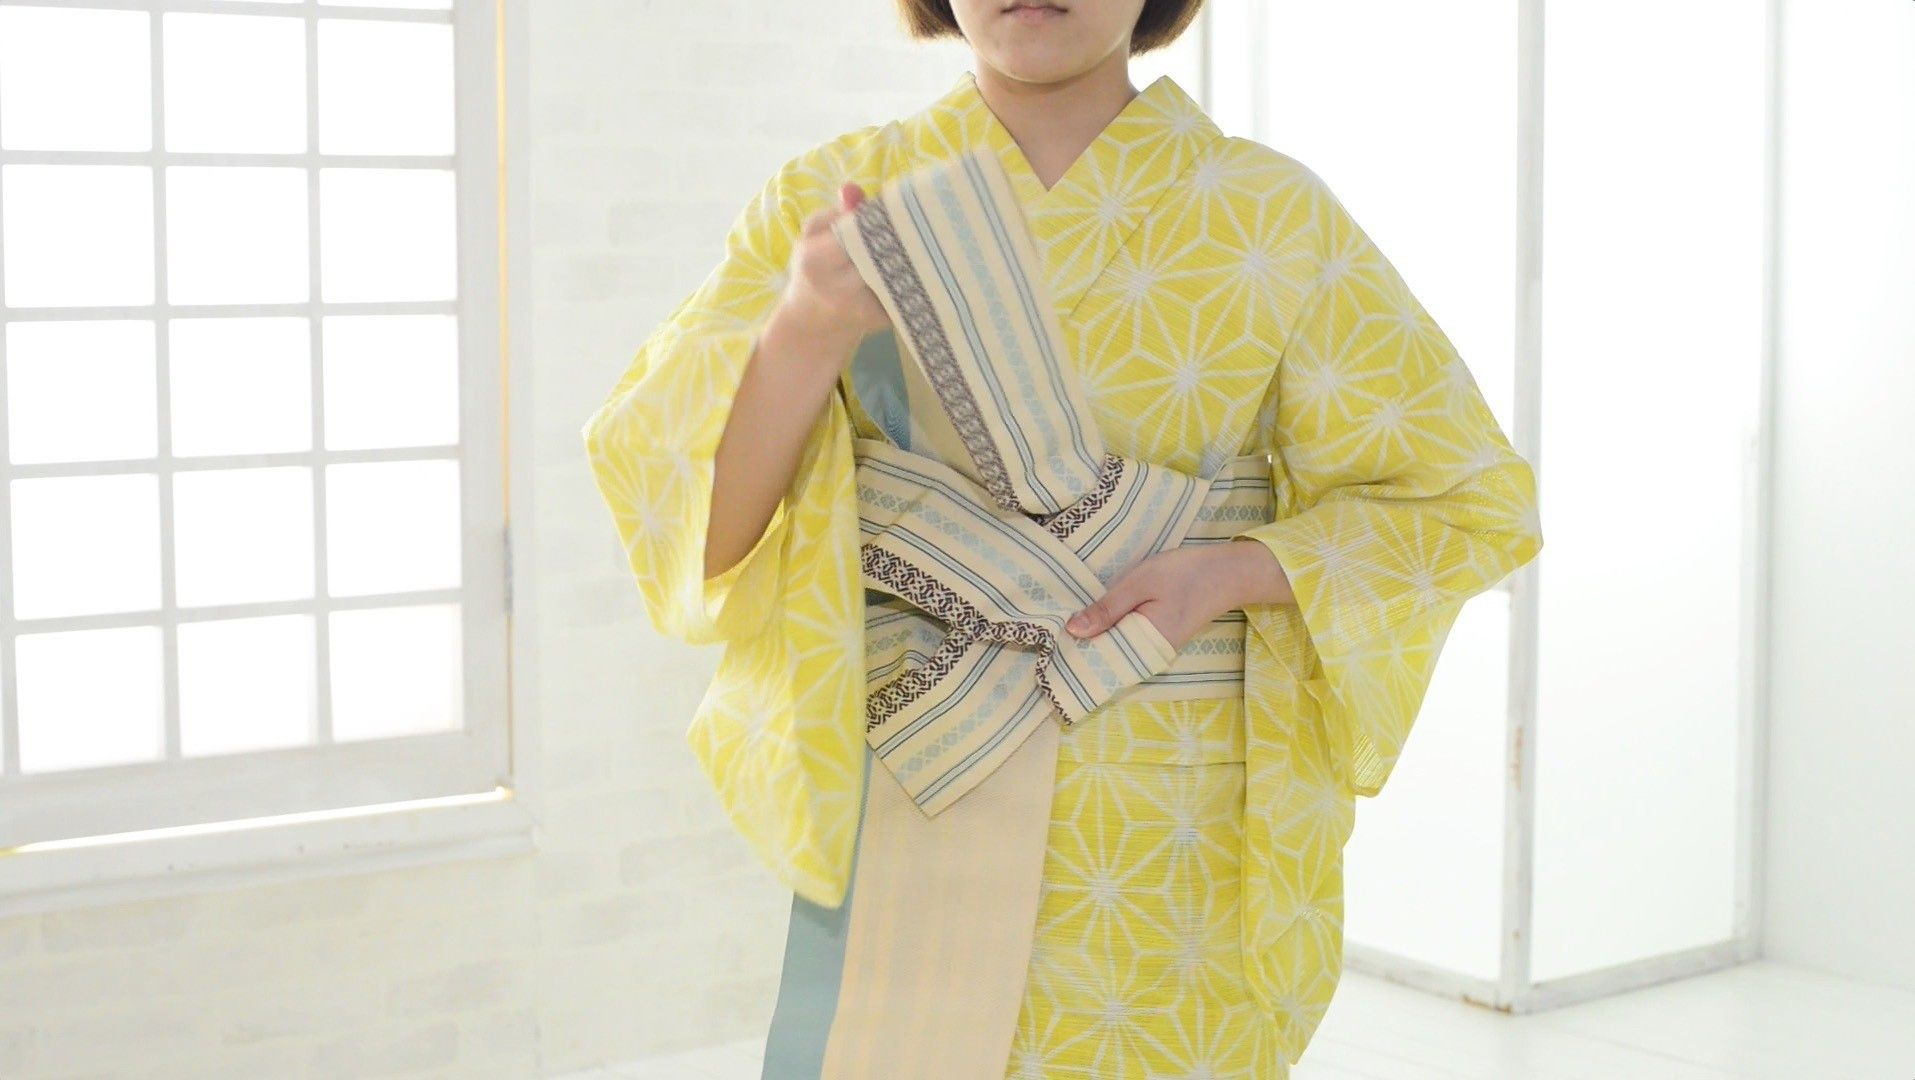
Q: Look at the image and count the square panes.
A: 15